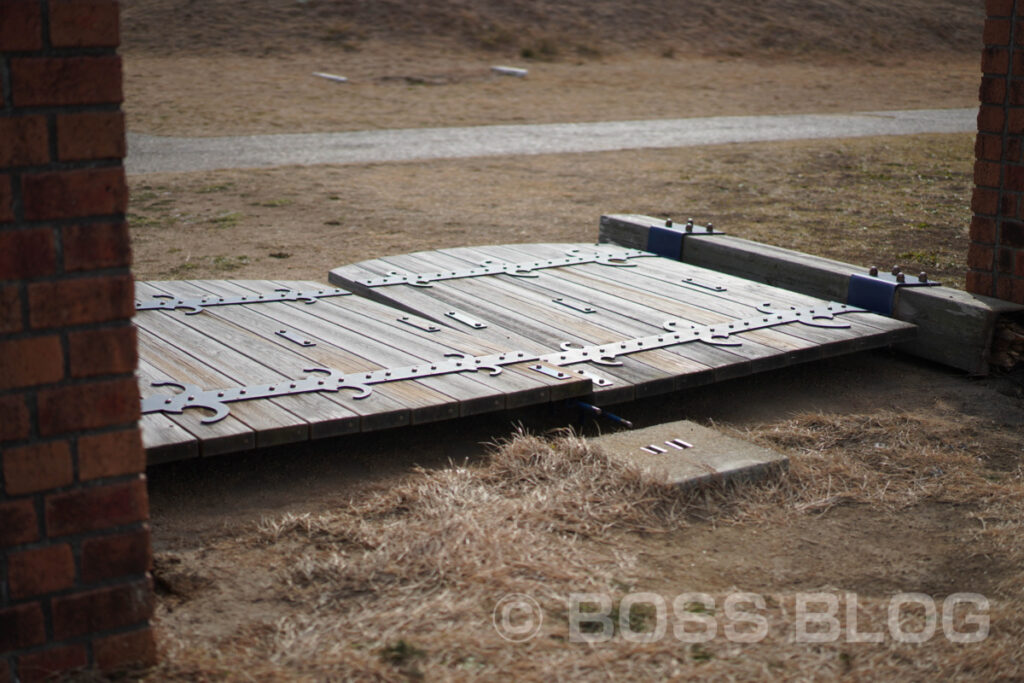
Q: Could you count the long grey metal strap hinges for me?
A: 4